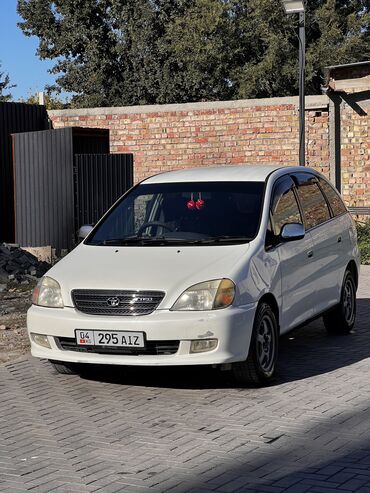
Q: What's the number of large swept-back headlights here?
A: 2